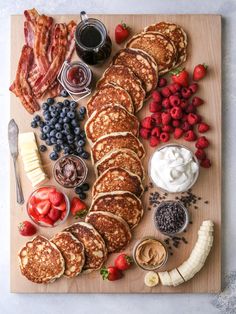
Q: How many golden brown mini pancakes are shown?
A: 14